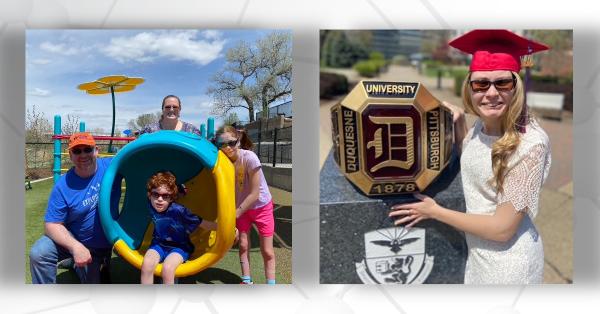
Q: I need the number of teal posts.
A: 4